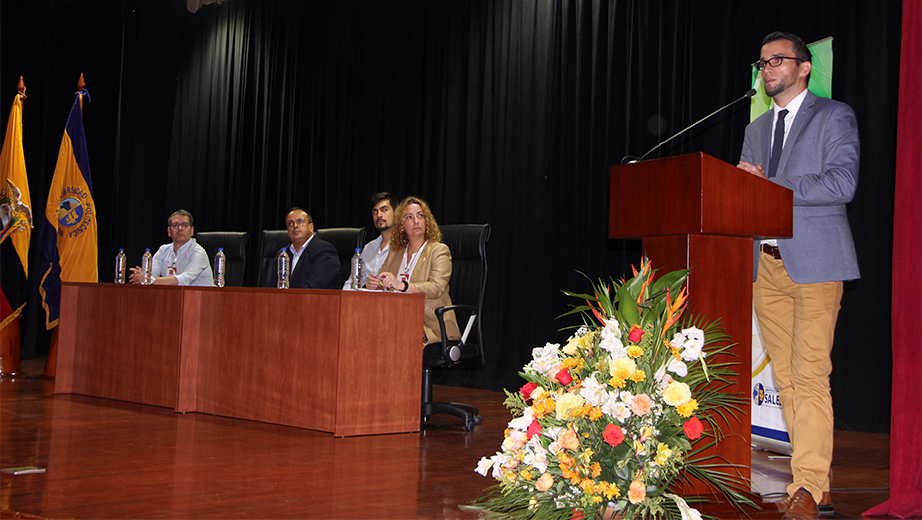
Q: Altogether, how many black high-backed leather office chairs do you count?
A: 4